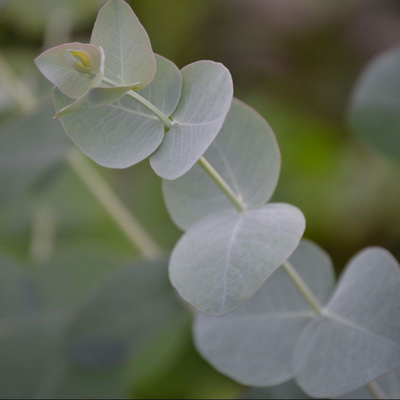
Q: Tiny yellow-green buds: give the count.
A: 1